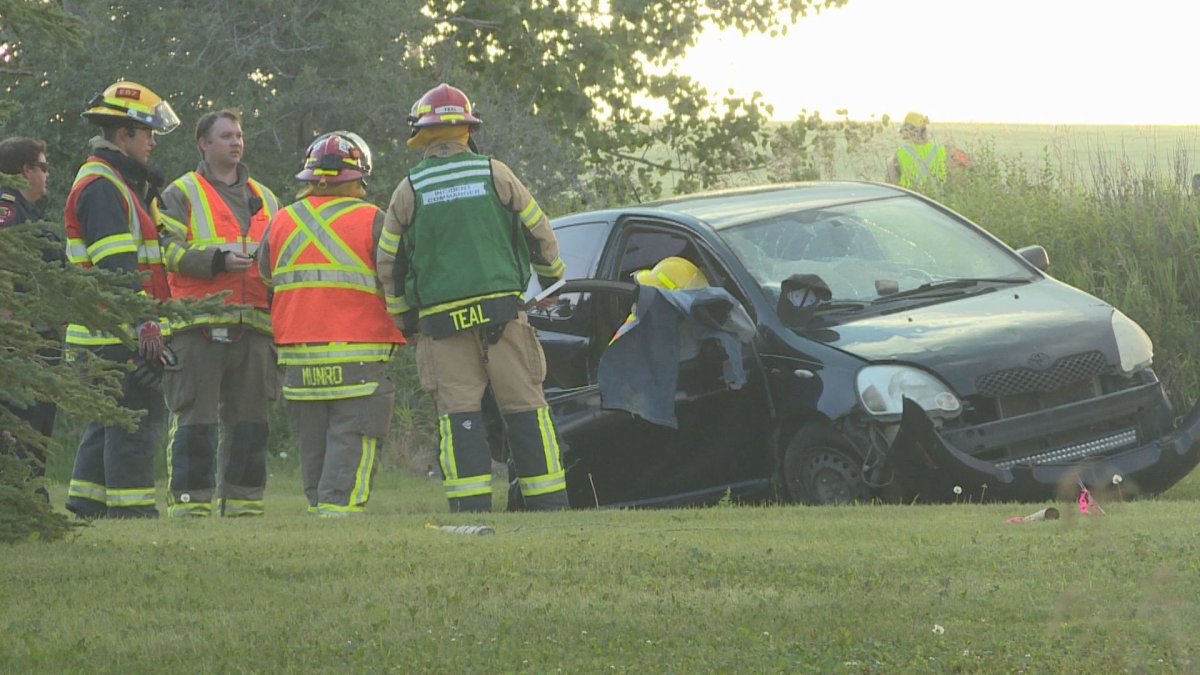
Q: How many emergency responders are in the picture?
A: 6